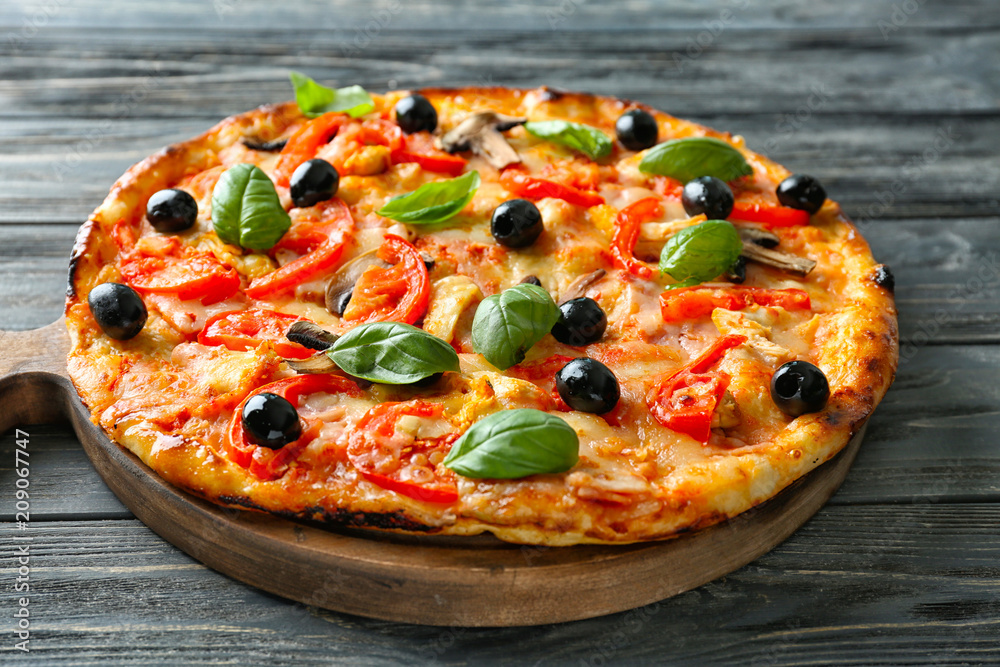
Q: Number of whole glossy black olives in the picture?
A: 12